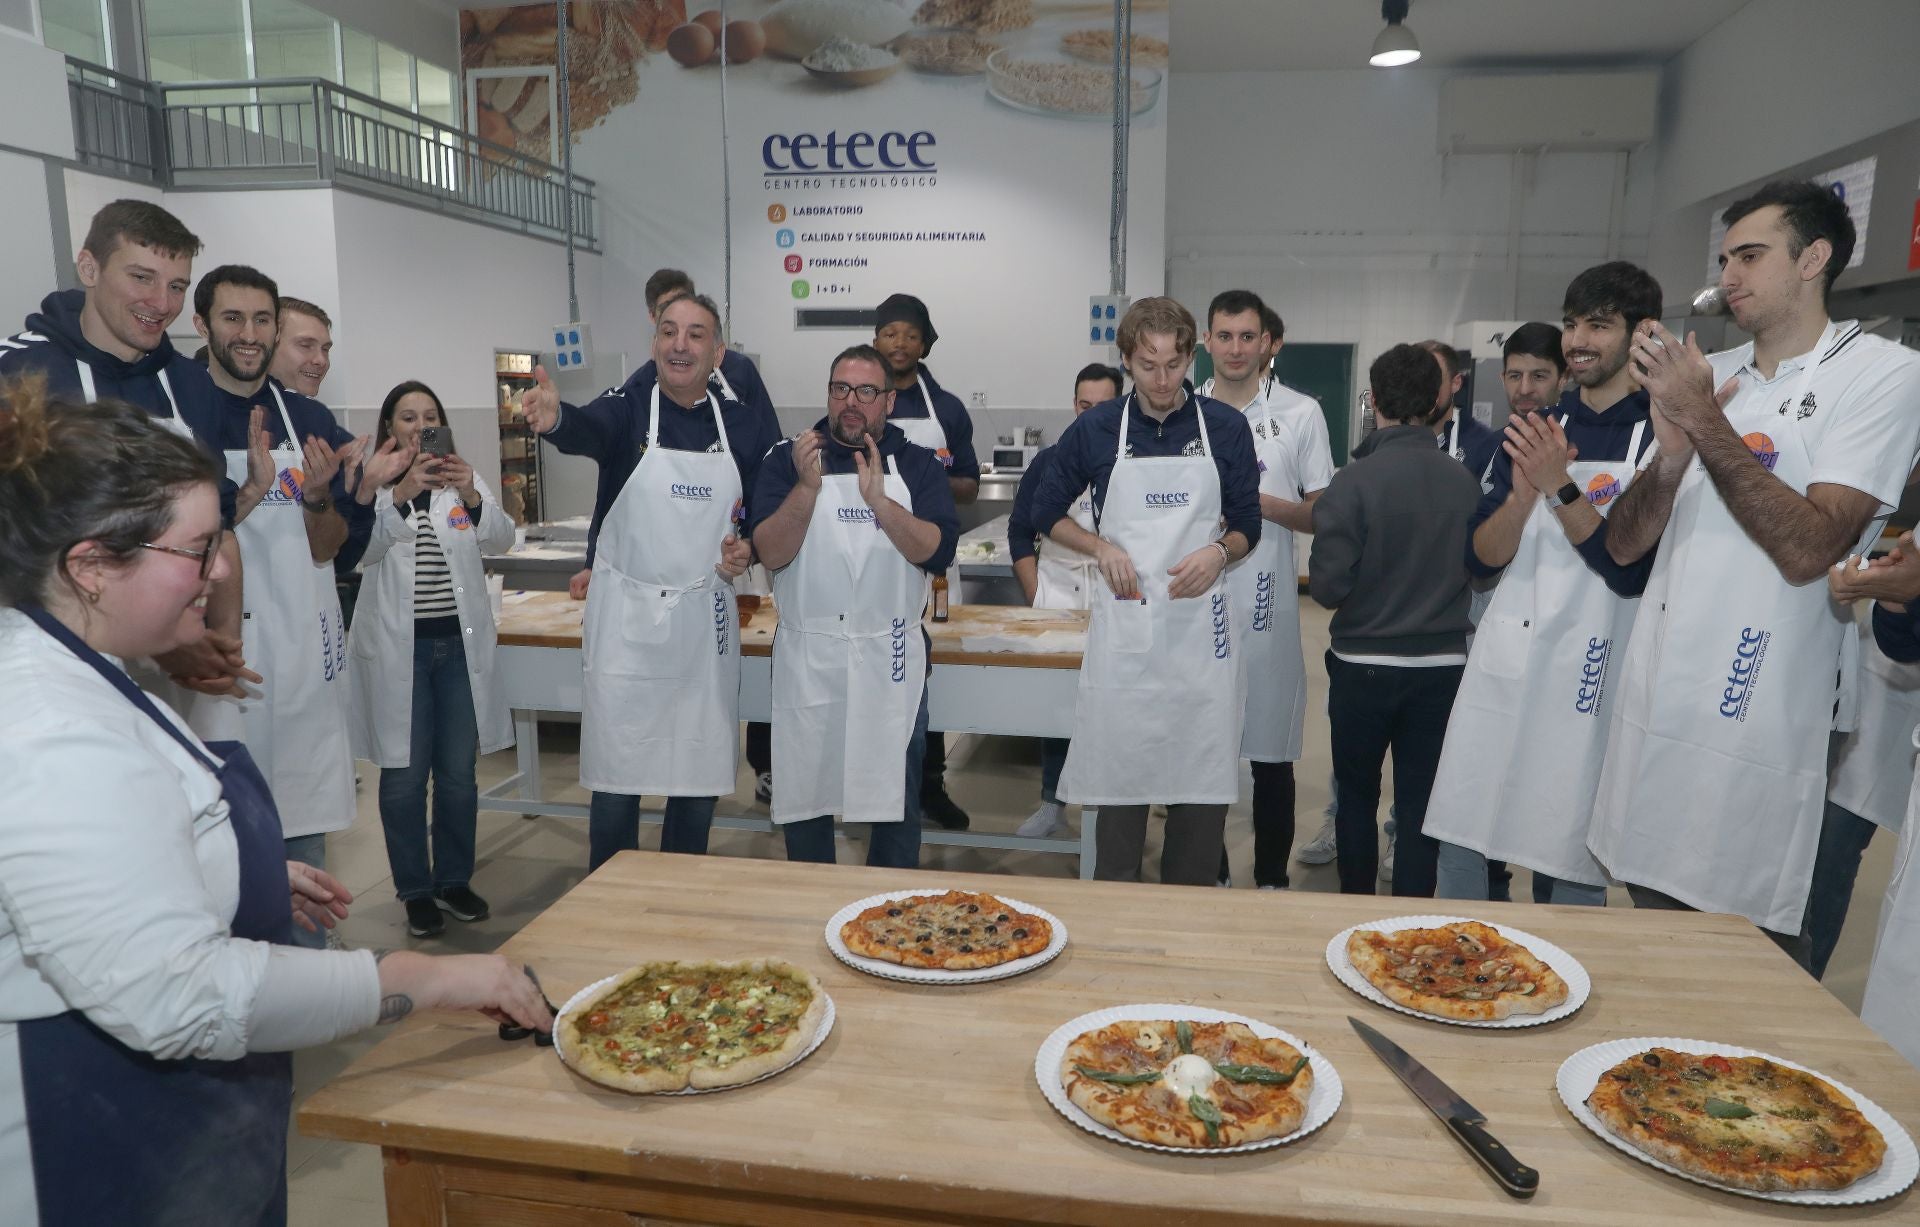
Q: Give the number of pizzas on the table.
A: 5